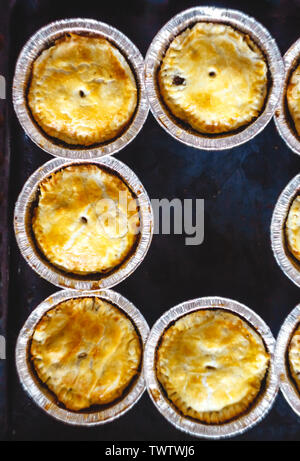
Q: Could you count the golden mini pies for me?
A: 8